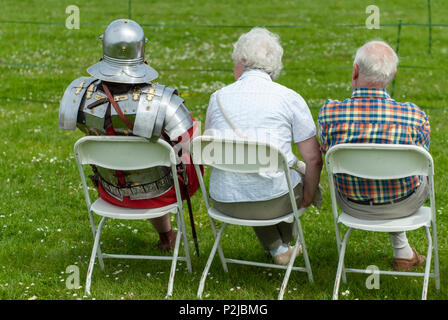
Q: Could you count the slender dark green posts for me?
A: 3